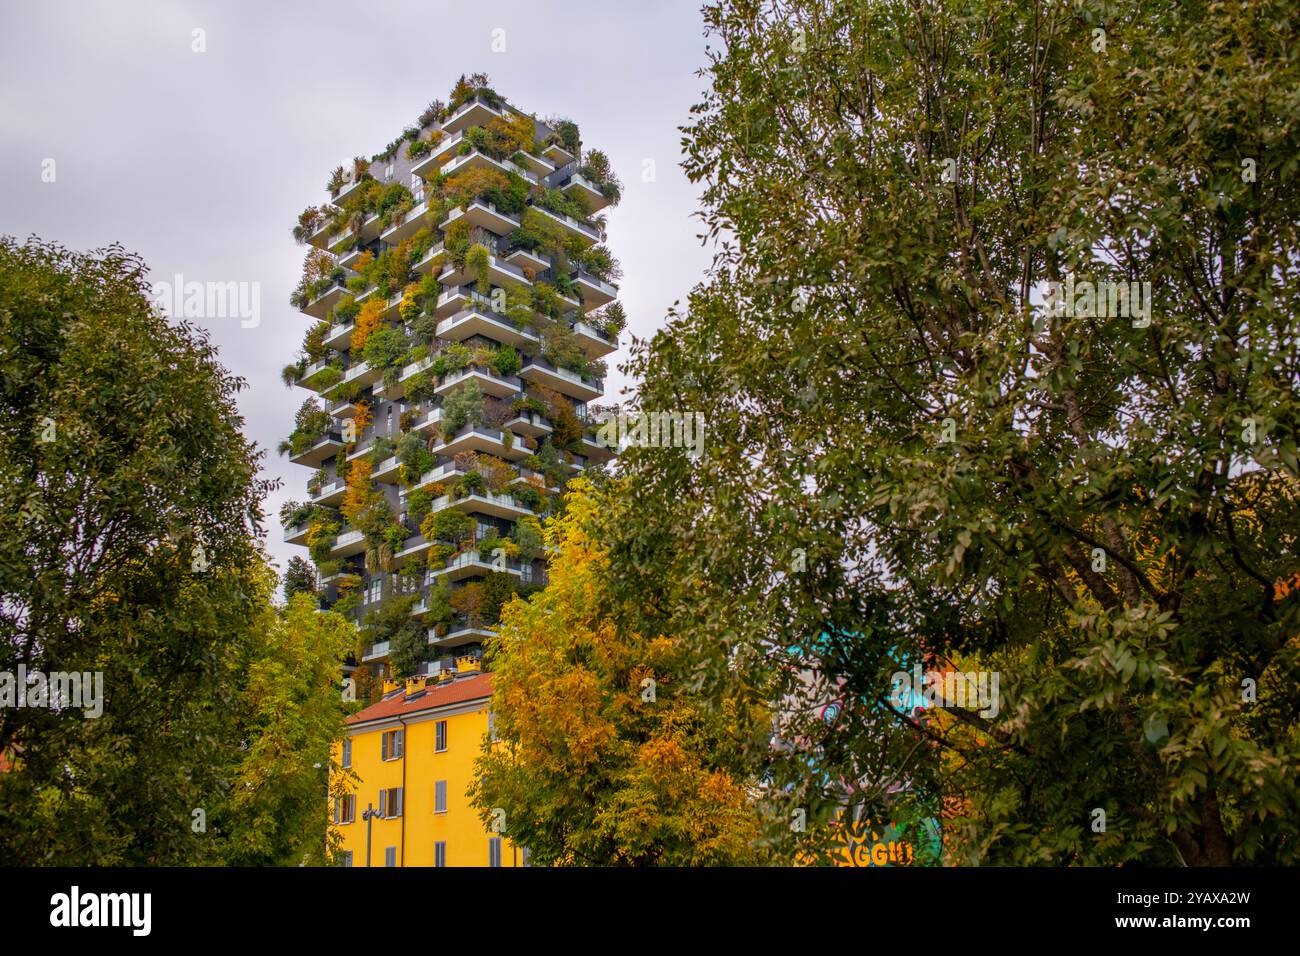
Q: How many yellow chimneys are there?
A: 4